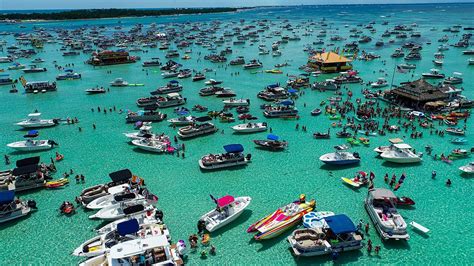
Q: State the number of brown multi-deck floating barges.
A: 1